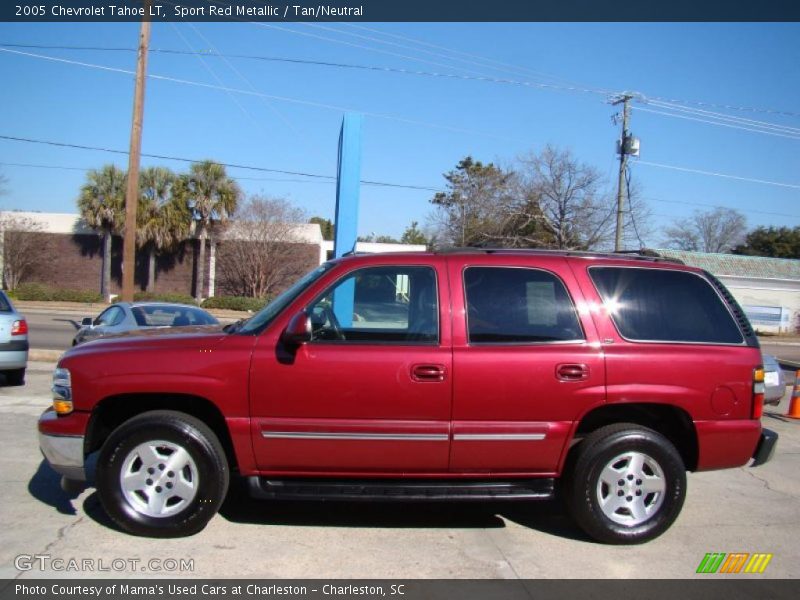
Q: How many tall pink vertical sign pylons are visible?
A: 0